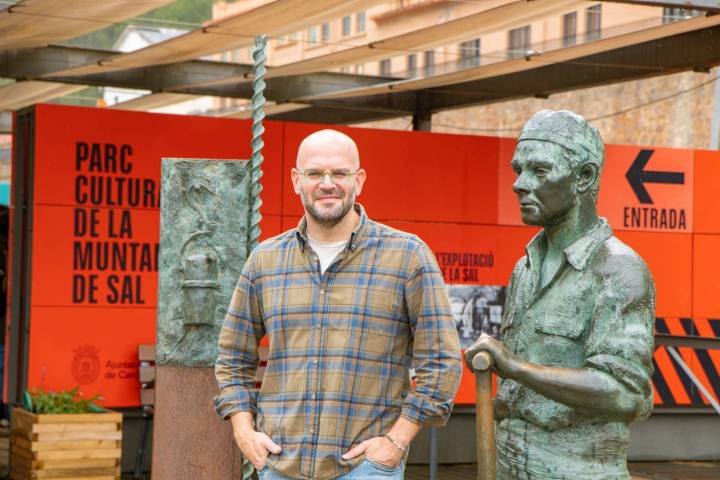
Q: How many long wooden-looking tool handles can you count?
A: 1